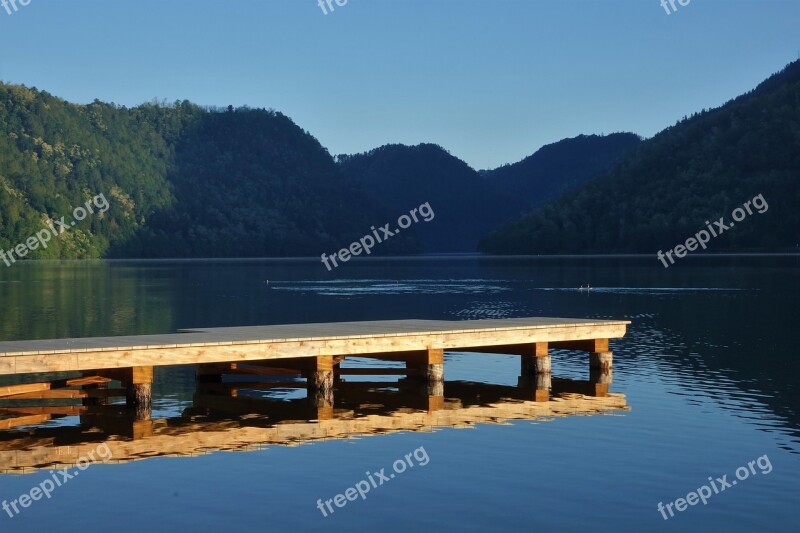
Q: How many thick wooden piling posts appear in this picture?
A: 5